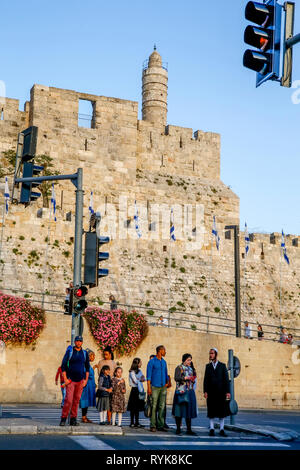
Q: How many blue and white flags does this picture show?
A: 8